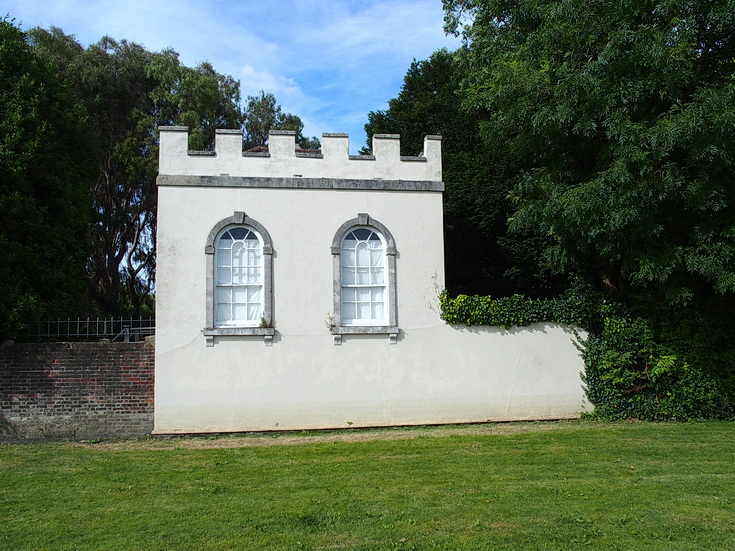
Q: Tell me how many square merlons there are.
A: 6